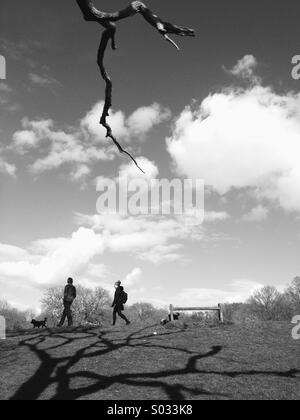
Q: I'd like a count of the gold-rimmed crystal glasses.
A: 0